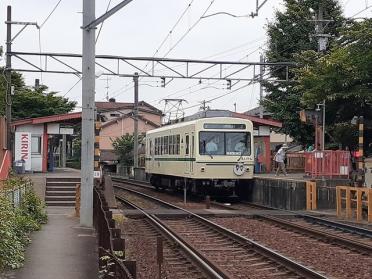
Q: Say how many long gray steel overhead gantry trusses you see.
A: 1